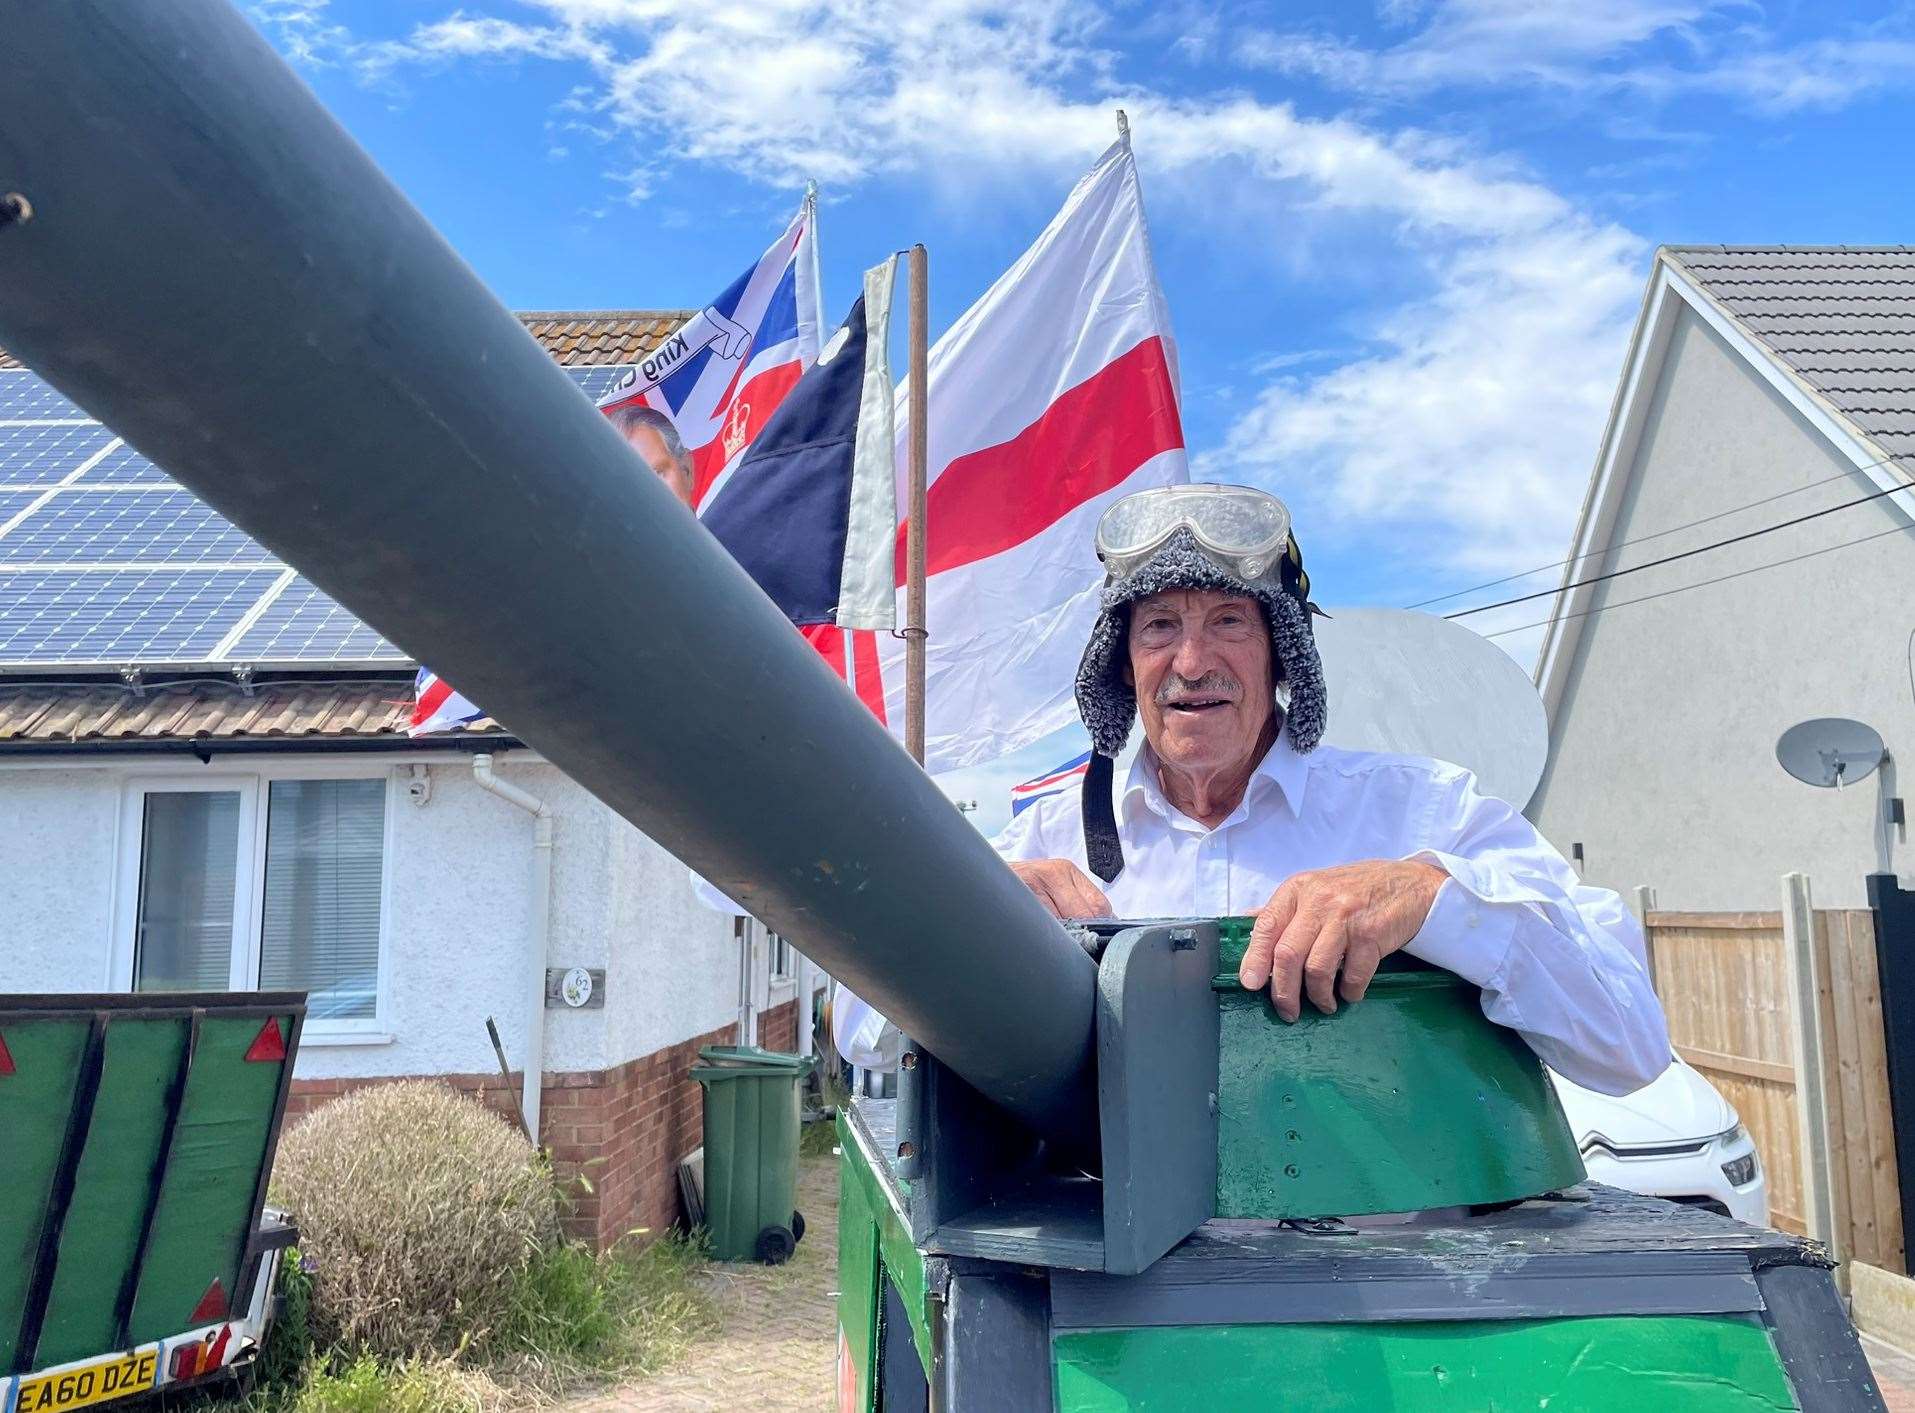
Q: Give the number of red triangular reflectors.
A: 3